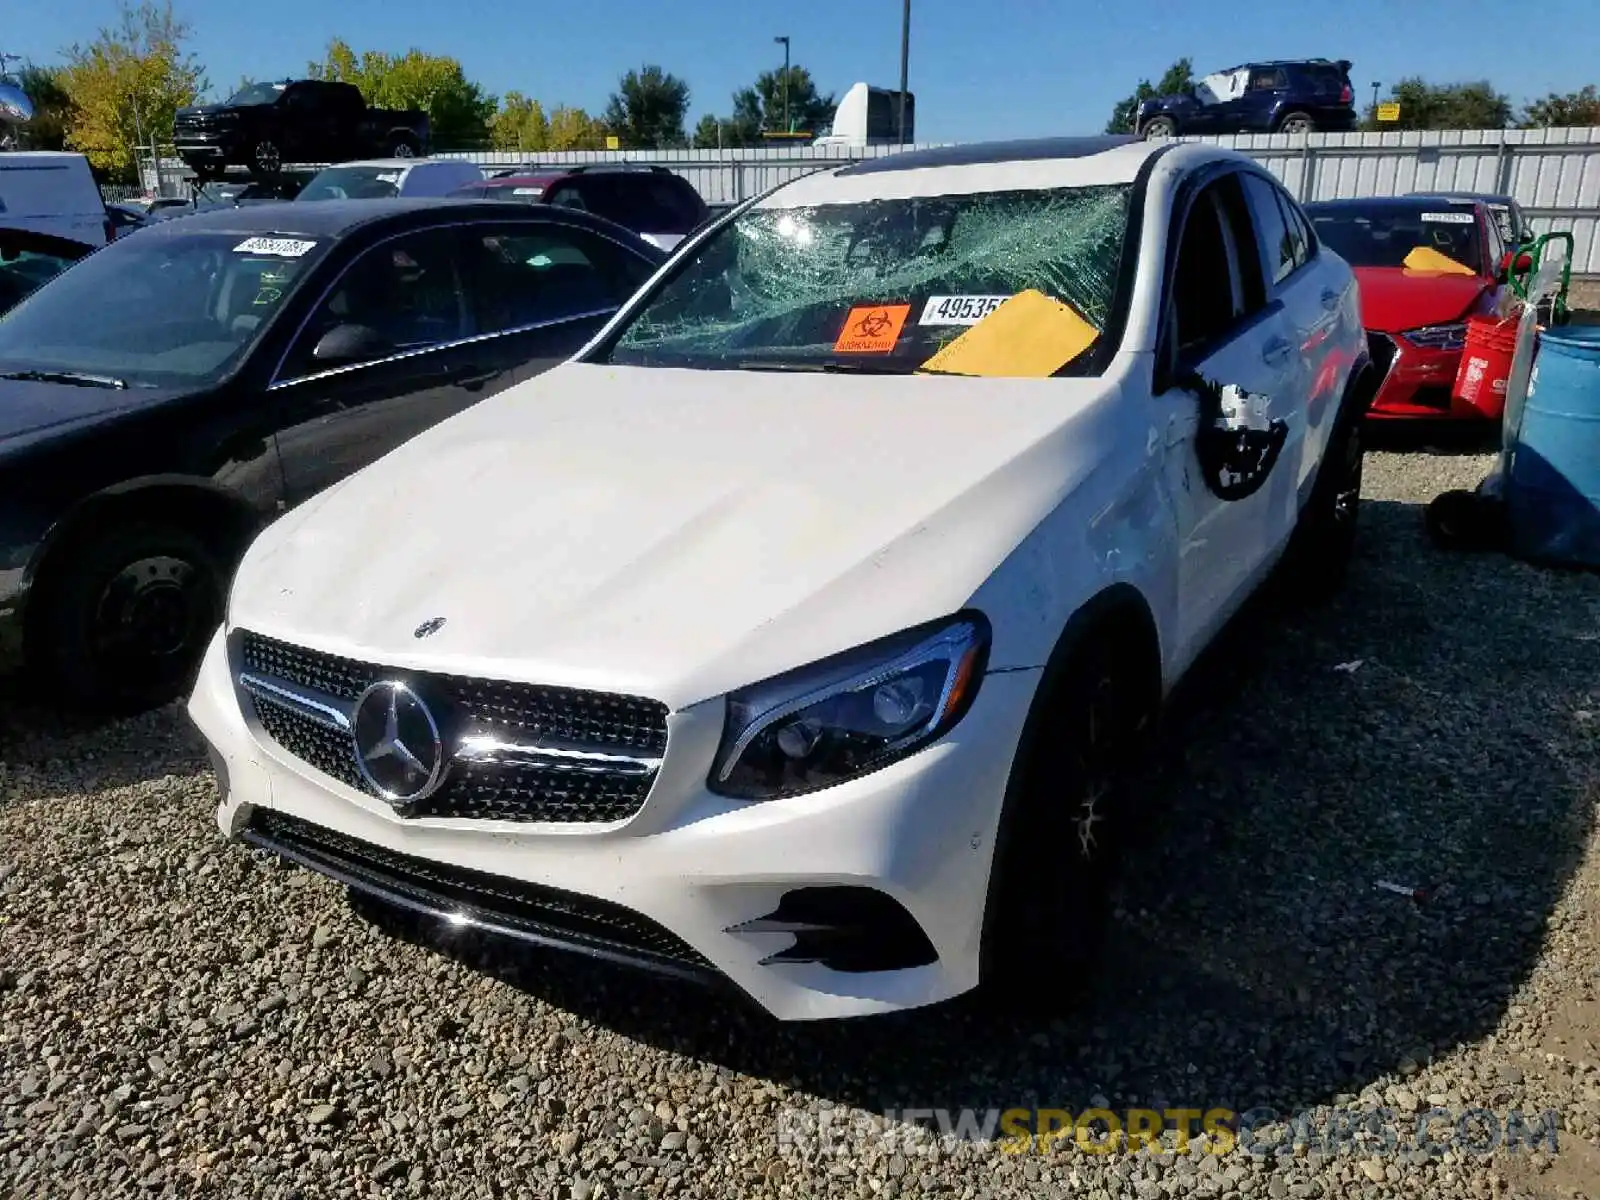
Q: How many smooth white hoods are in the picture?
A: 1